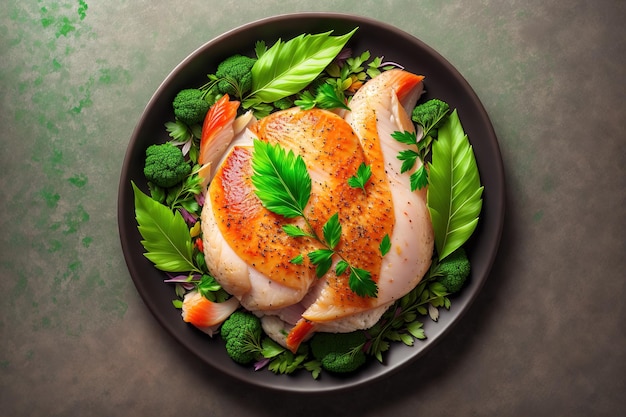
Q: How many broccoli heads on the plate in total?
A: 7